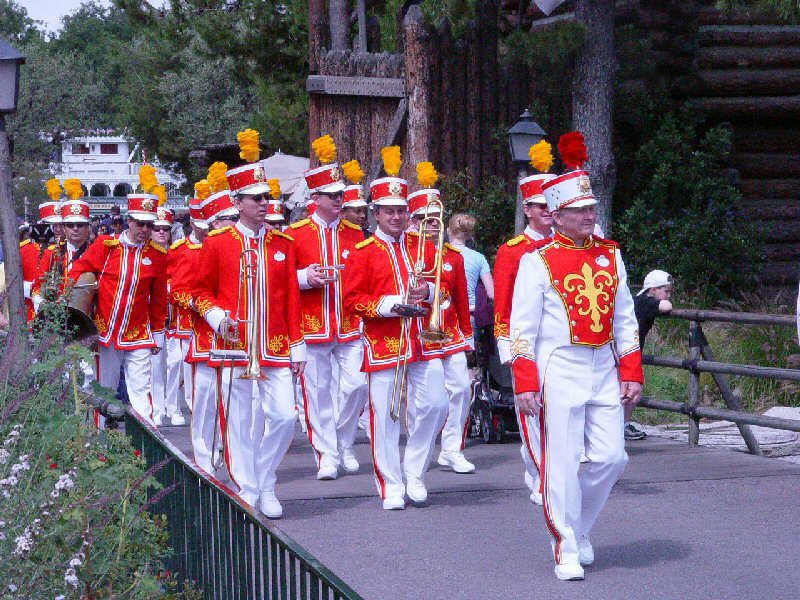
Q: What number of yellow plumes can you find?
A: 13